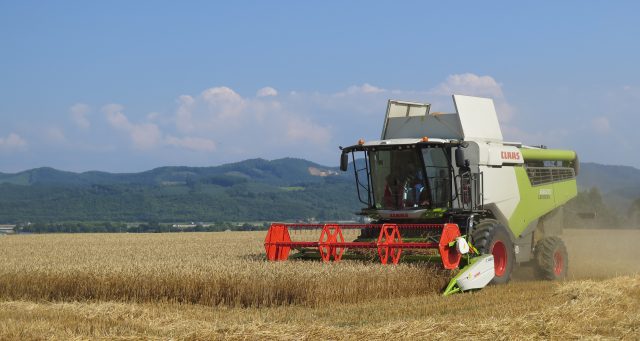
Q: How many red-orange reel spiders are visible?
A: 4